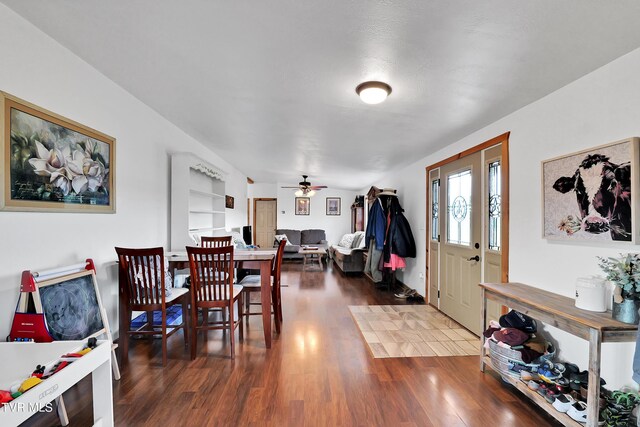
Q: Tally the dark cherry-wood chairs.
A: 4